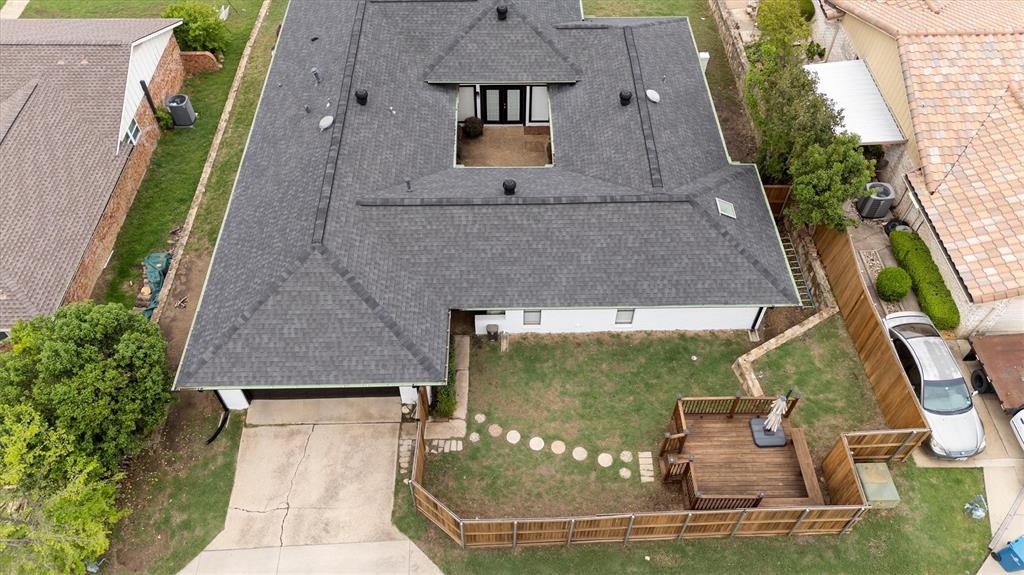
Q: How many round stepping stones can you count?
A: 10